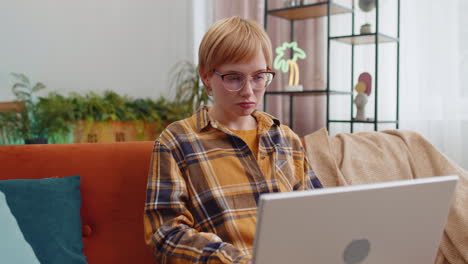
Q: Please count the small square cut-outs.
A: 2